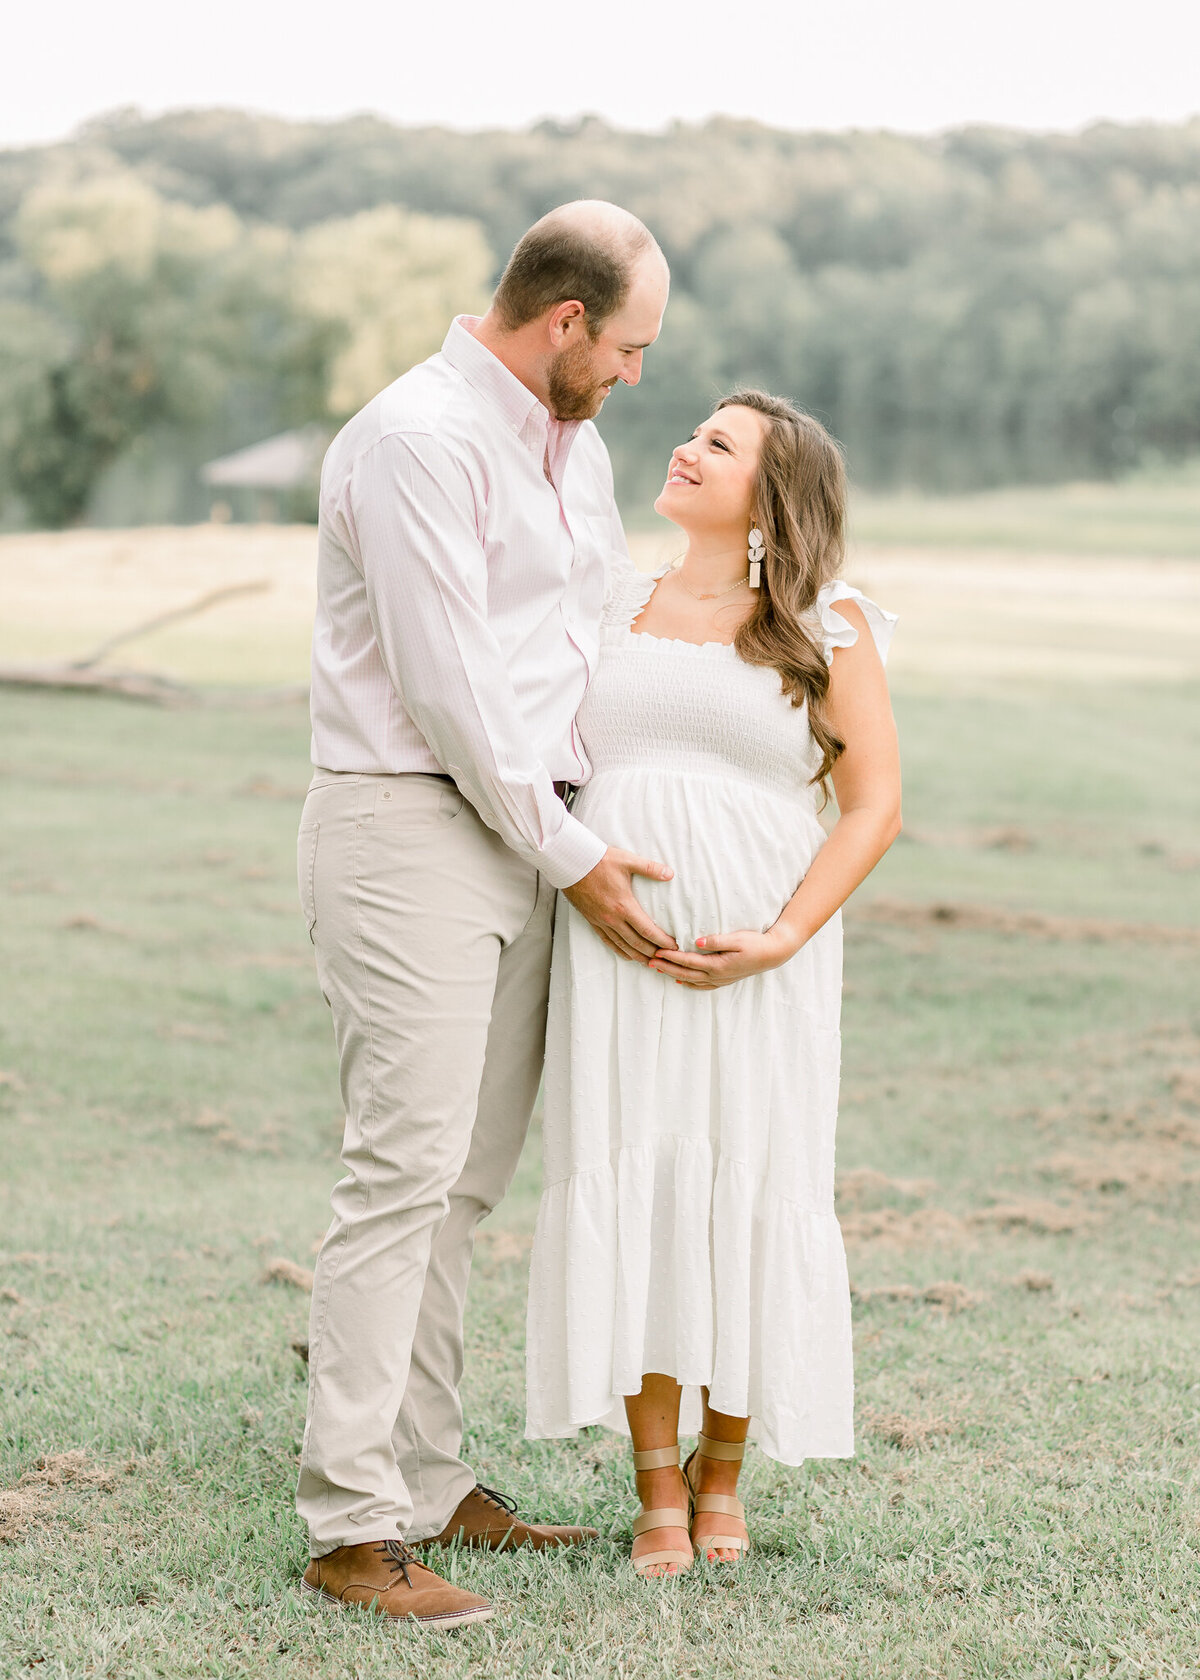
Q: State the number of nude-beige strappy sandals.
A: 2